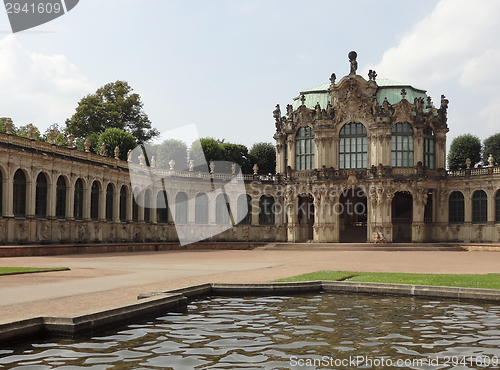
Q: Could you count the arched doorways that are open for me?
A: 3